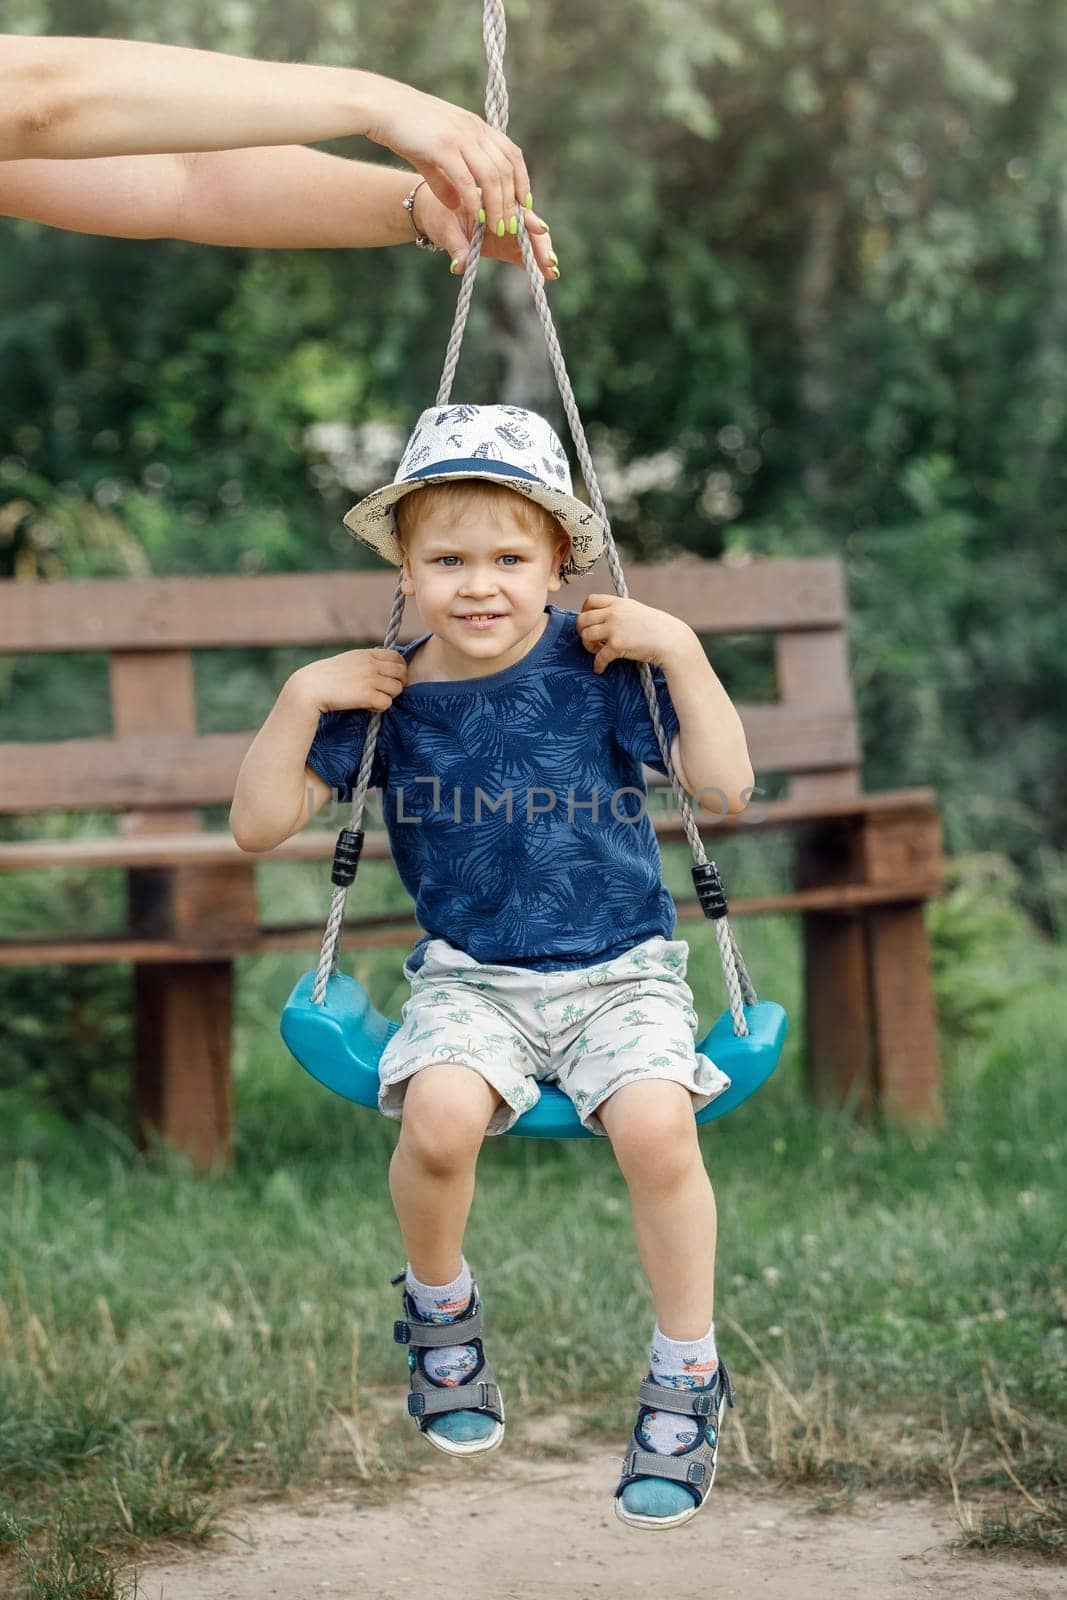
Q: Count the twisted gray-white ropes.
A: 2